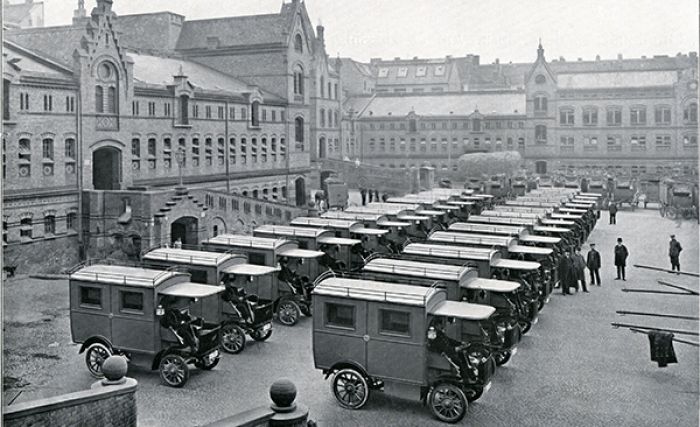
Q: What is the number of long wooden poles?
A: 6